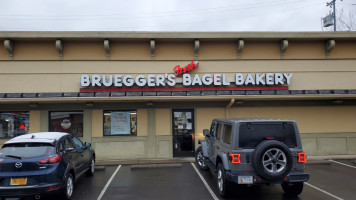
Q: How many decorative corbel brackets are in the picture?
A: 8